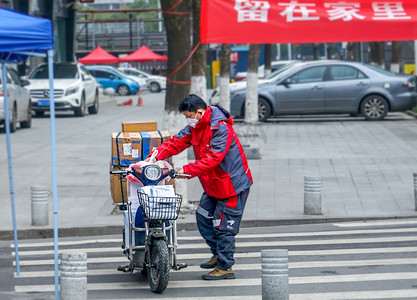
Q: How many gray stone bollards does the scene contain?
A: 5